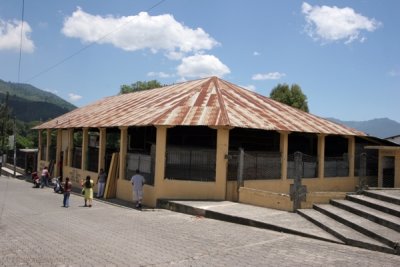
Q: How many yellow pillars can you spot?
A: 12